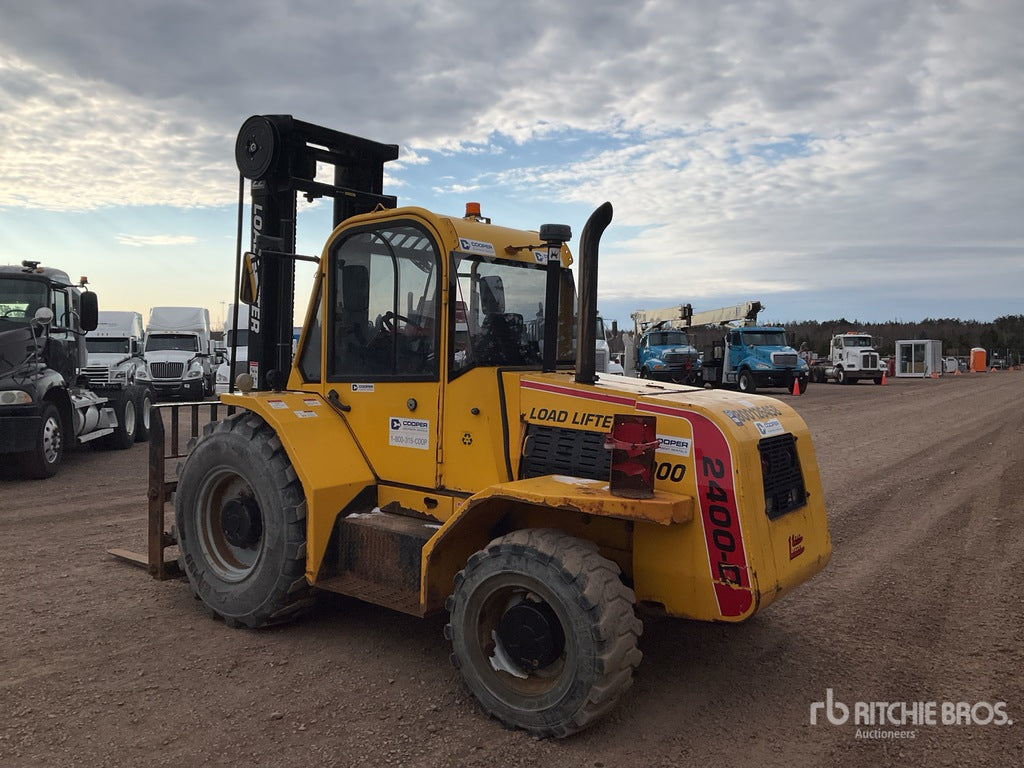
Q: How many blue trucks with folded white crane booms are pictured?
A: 2